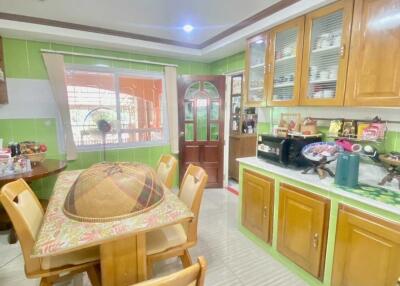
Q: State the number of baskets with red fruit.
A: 1